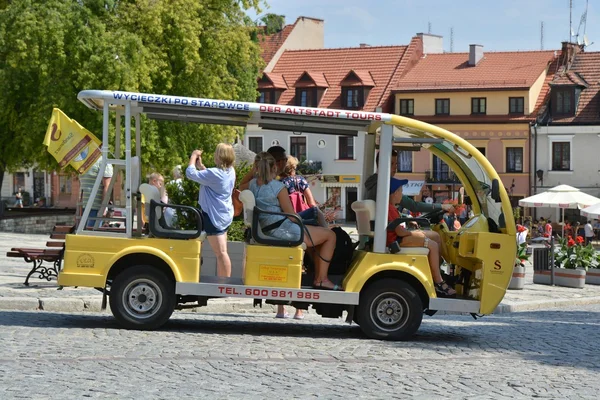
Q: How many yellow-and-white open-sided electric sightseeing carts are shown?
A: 1